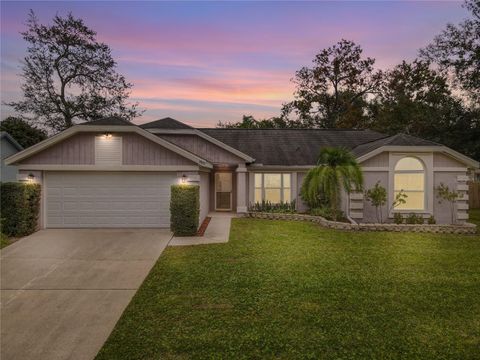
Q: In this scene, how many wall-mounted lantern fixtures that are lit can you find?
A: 2